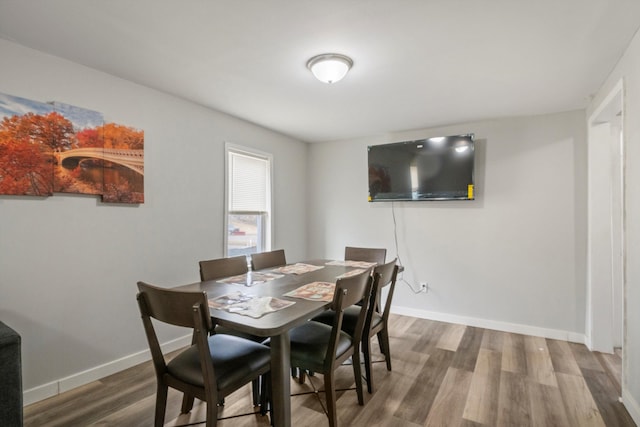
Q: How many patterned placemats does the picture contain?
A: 6